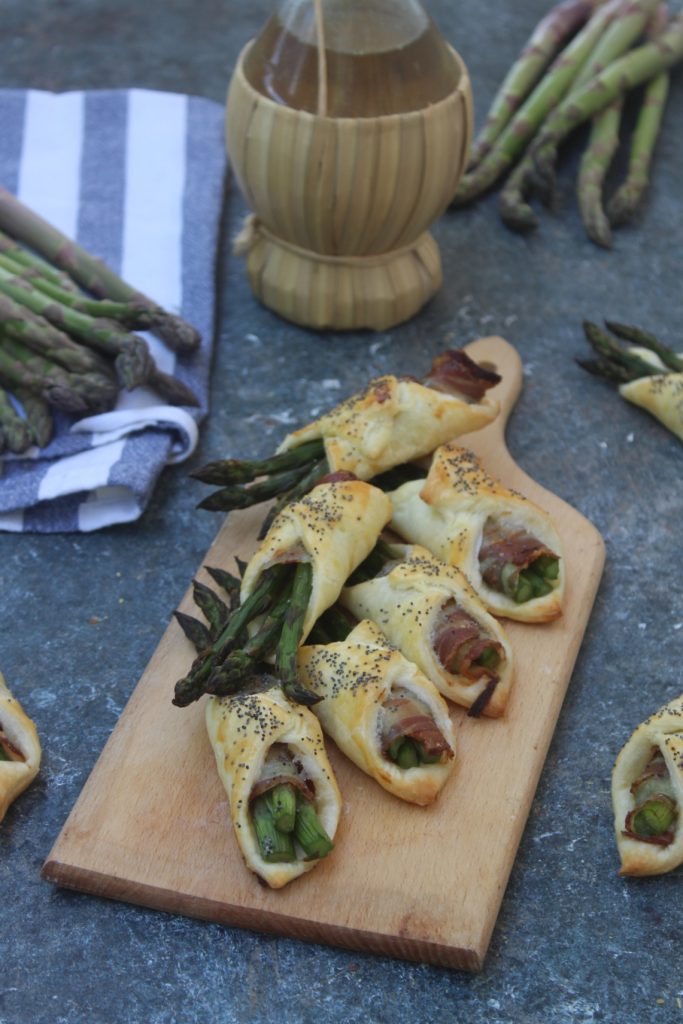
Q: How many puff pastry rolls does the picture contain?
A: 9